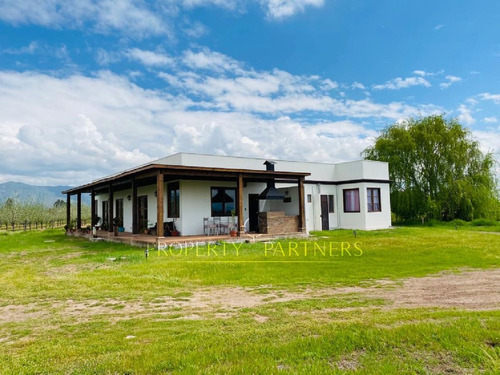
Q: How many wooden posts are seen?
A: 8